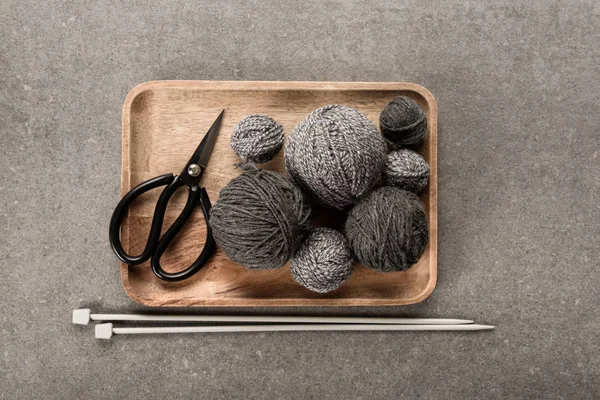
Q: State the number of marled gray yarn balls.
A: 4